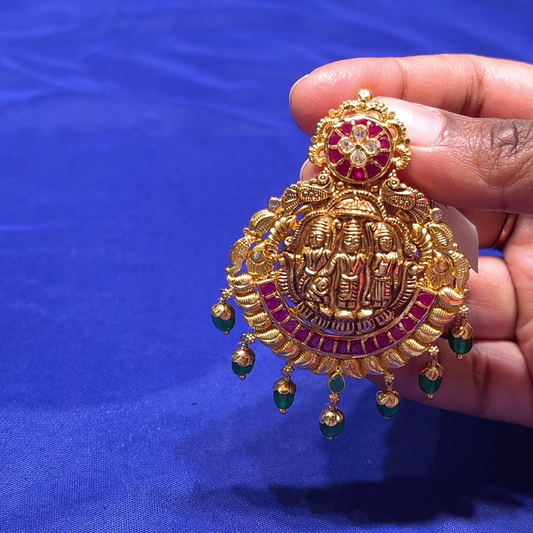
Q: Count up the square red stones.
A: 15